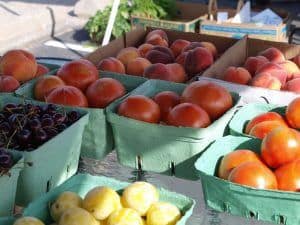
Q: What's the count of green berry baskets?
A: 8